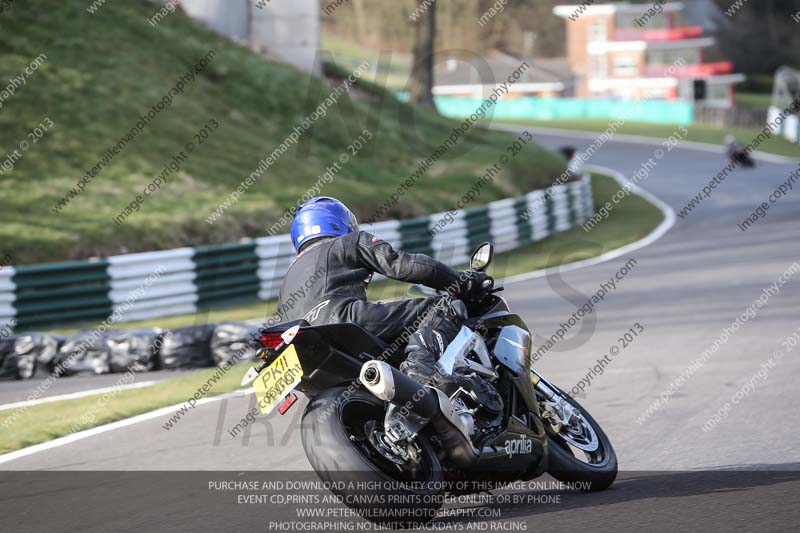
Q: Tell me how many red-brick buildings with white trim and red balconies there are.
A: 1